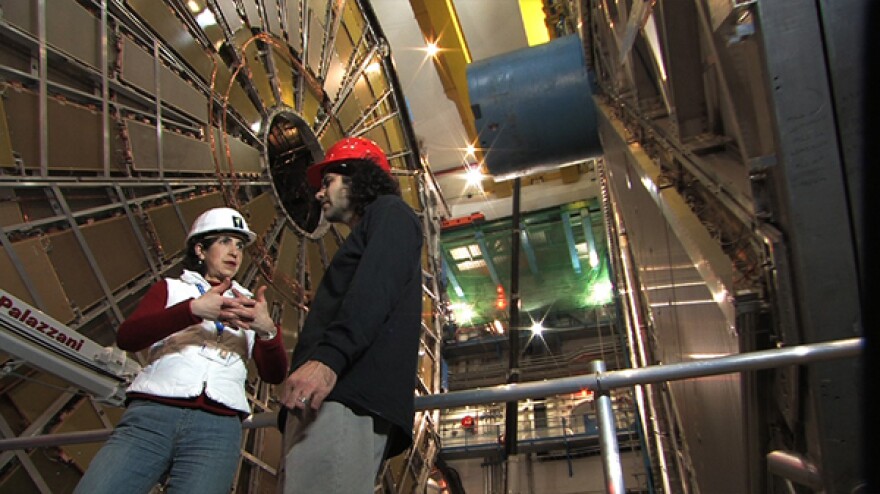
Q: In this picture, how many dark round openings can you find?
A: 1